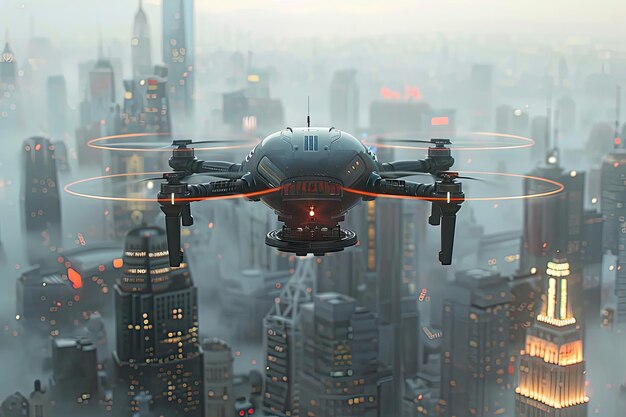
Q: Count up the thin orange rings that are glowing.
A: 4